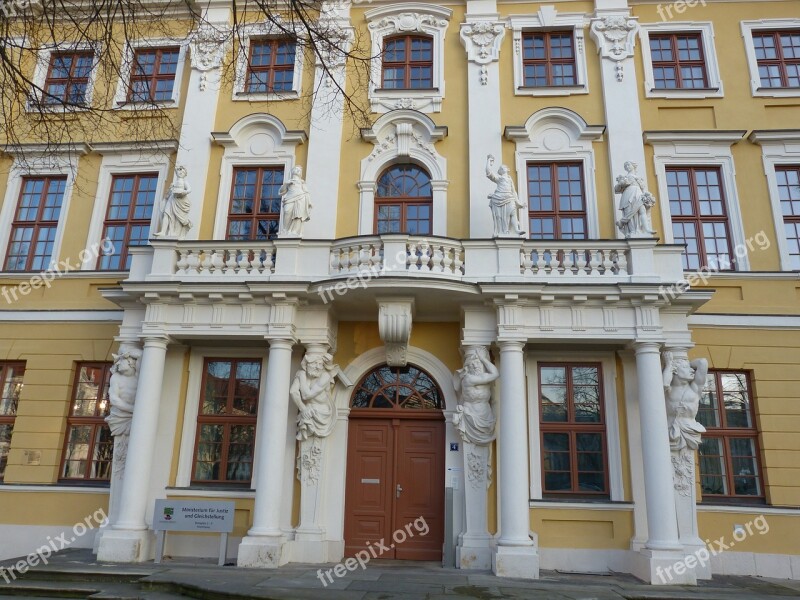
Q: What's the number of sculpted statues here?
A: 8